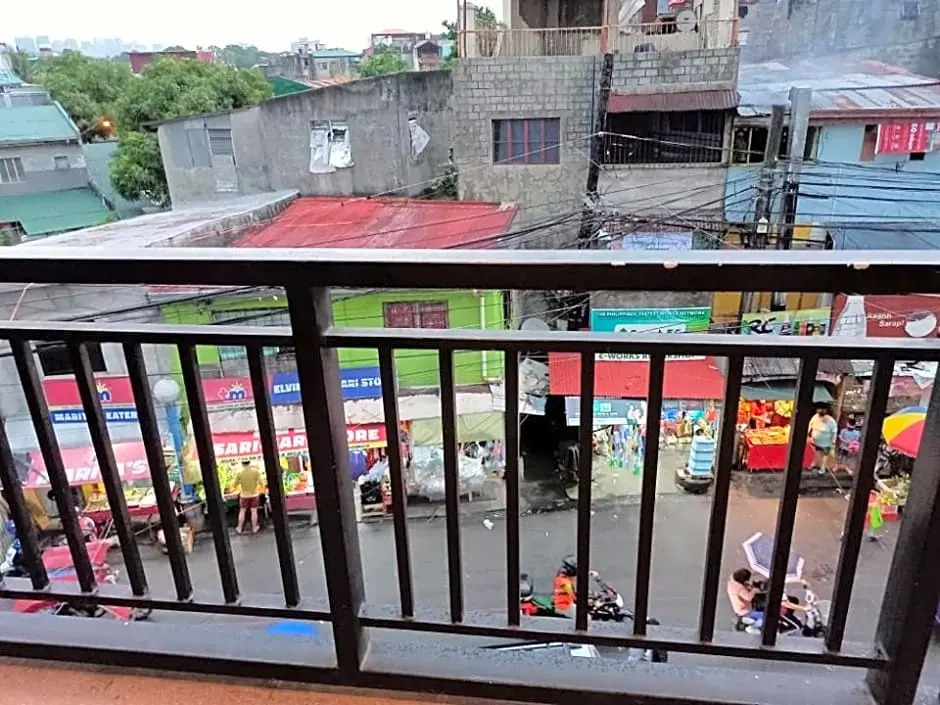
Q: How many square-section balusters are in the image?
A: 14